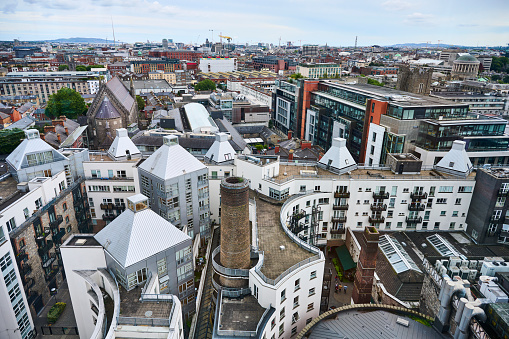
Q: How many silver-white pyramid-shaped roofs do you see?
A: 7